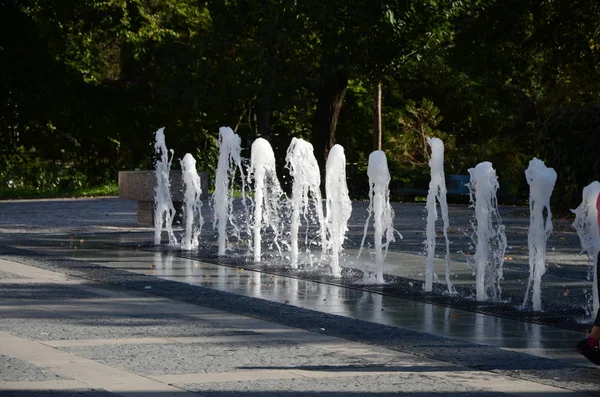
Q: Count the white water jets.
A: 11